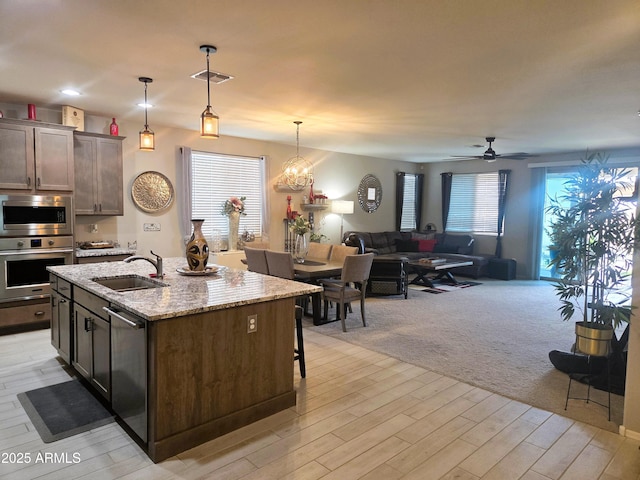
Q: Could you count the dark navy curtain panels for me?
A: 4